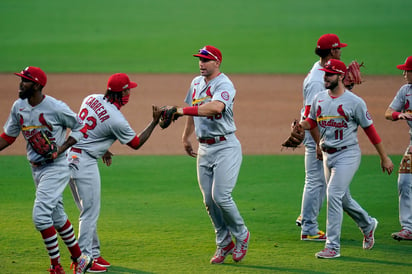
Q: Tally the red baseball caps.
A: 6